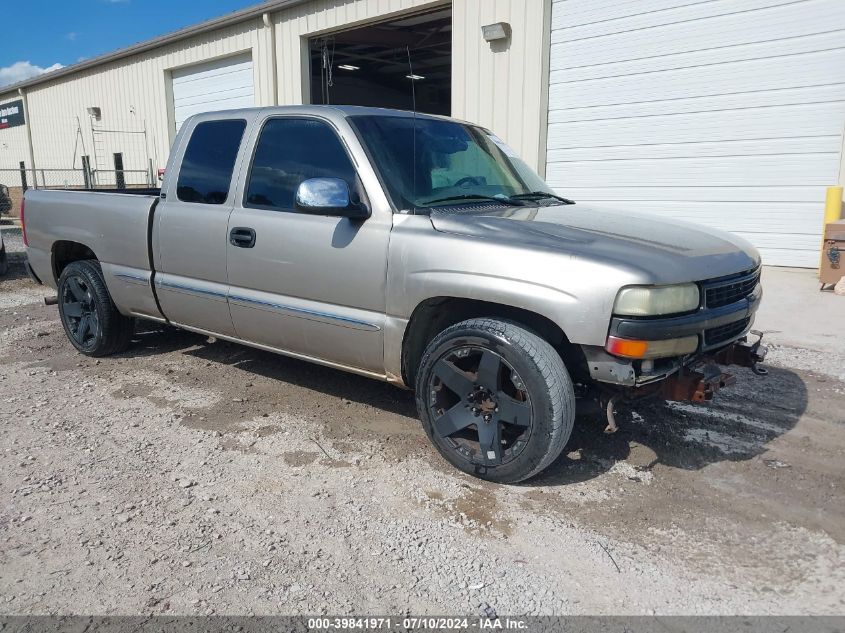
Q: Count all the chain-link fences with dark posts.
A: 1